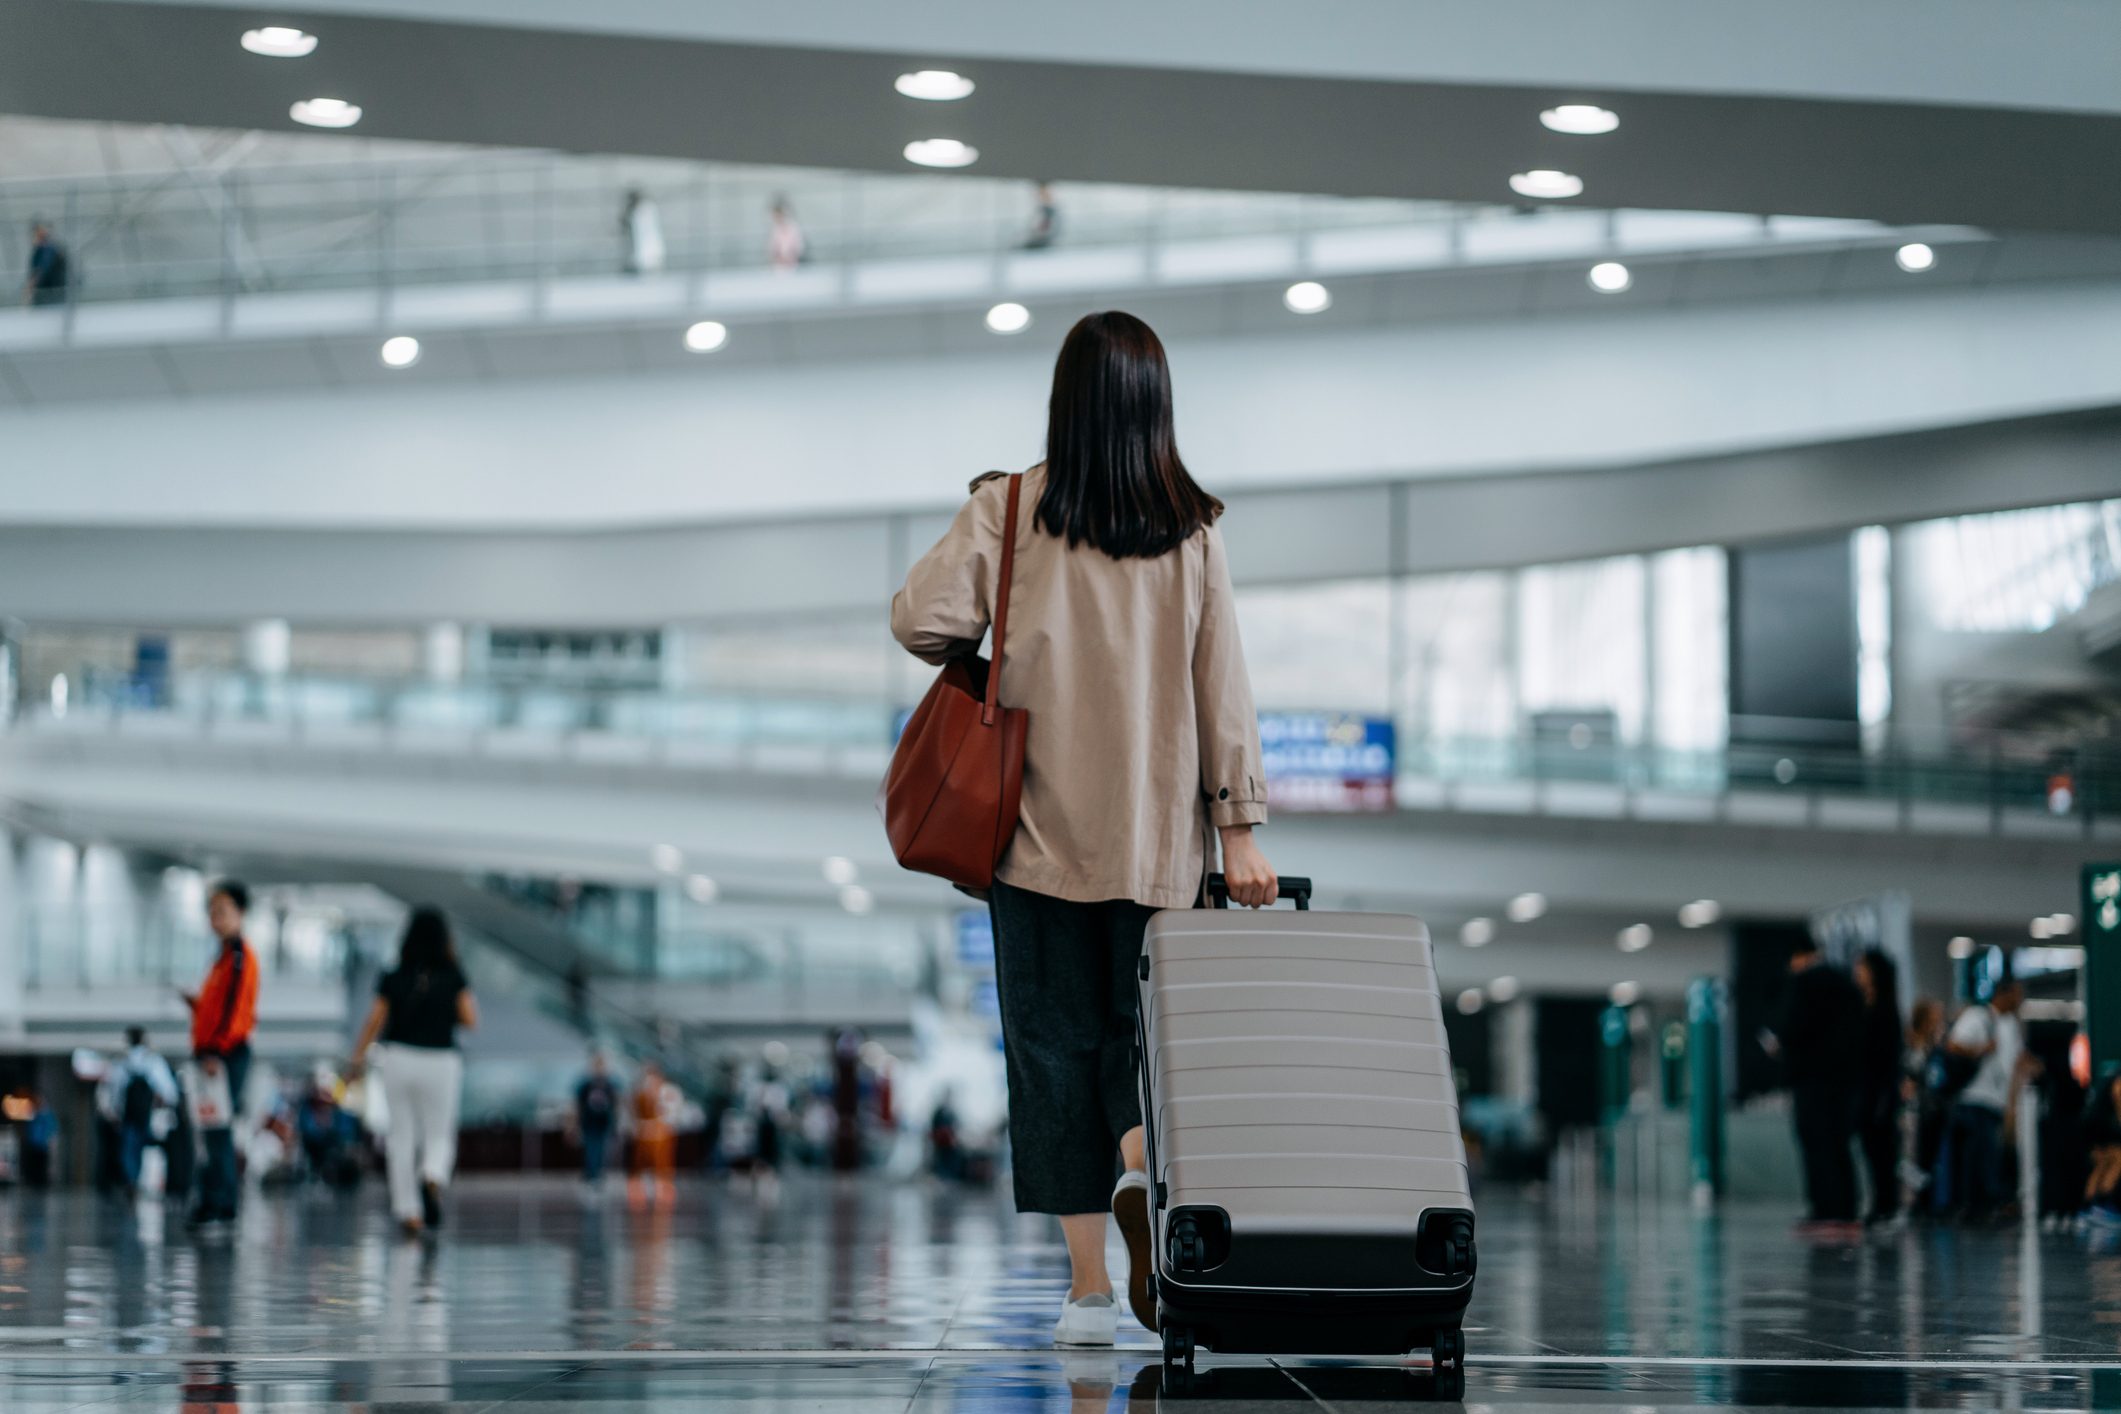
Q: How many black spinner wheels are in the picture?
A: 4